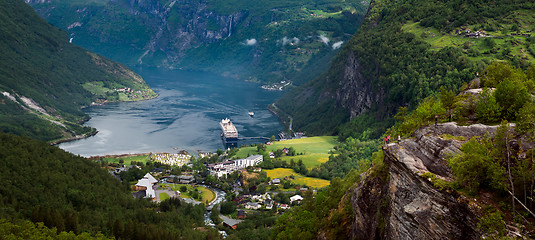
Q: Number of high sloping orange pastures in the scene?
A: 0